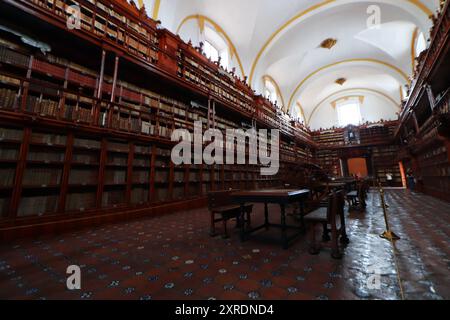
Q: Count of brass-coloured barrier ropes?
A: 1